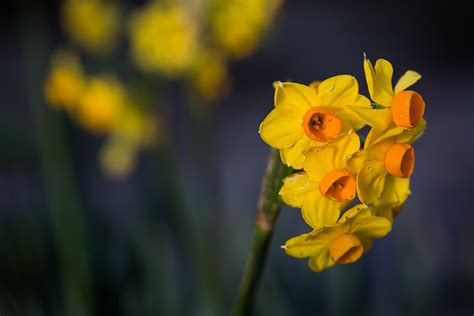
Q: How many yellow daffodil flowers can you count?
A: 5